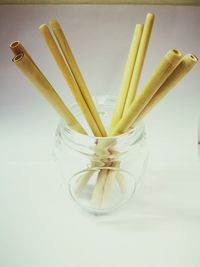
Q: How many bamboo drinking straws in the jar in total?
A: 8